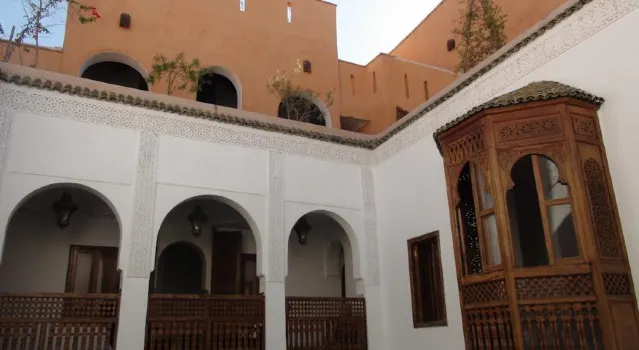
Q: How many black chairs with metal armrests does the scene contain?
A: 0